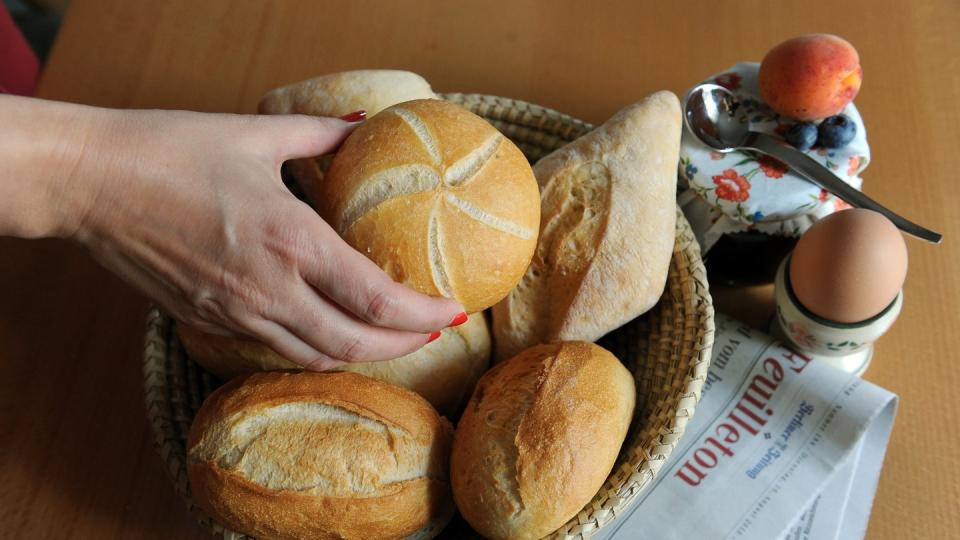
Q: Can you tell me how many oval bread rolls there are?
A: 2